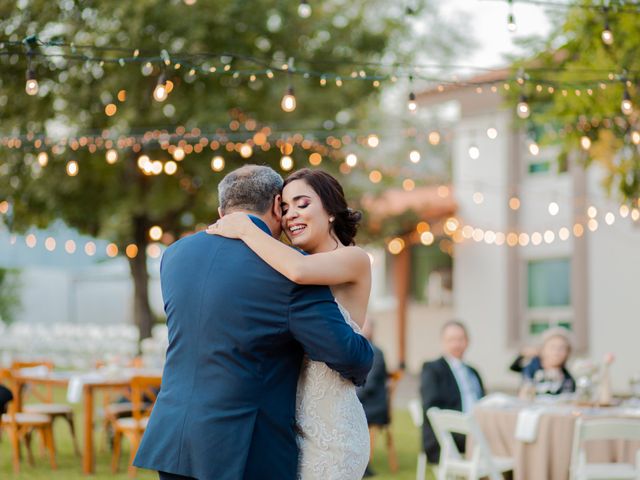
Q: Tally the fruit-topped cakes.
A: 0